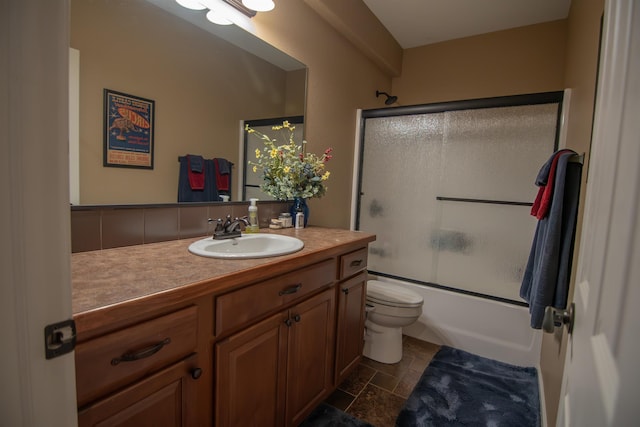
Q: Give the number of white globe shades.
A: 3